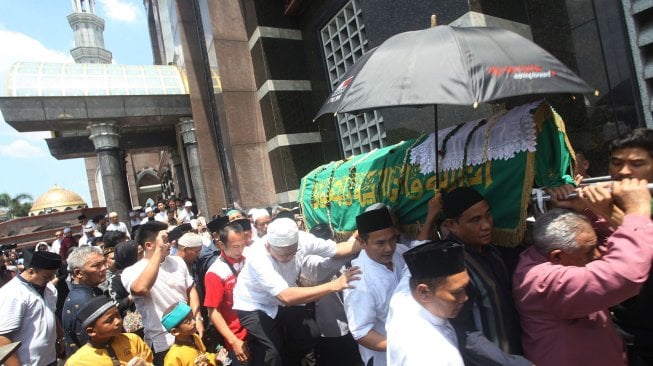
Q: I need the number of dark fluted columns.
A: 2